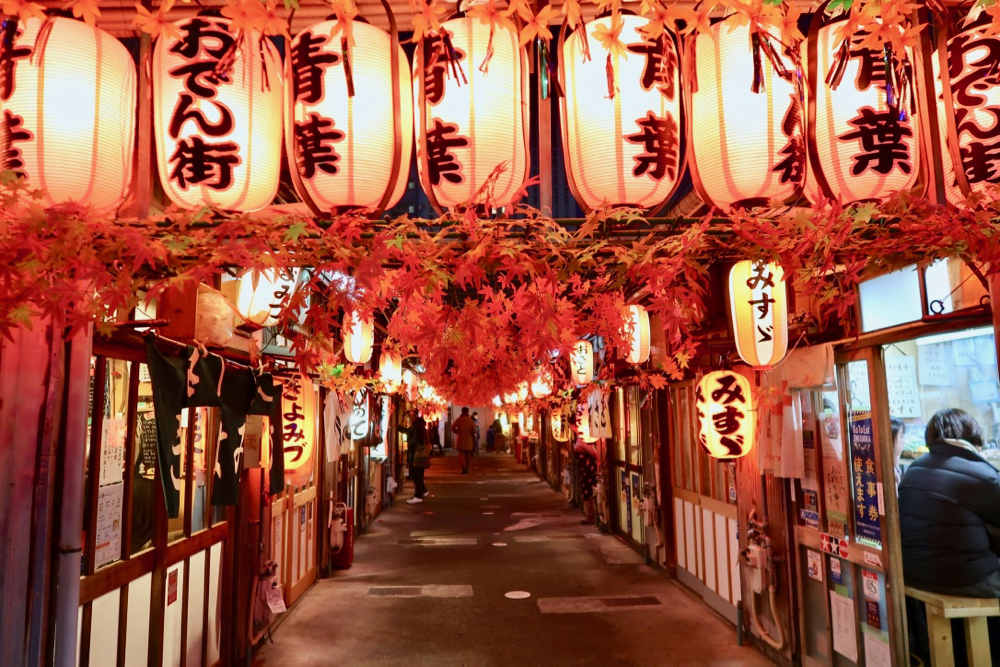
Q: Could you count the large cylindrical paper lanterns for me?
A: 8